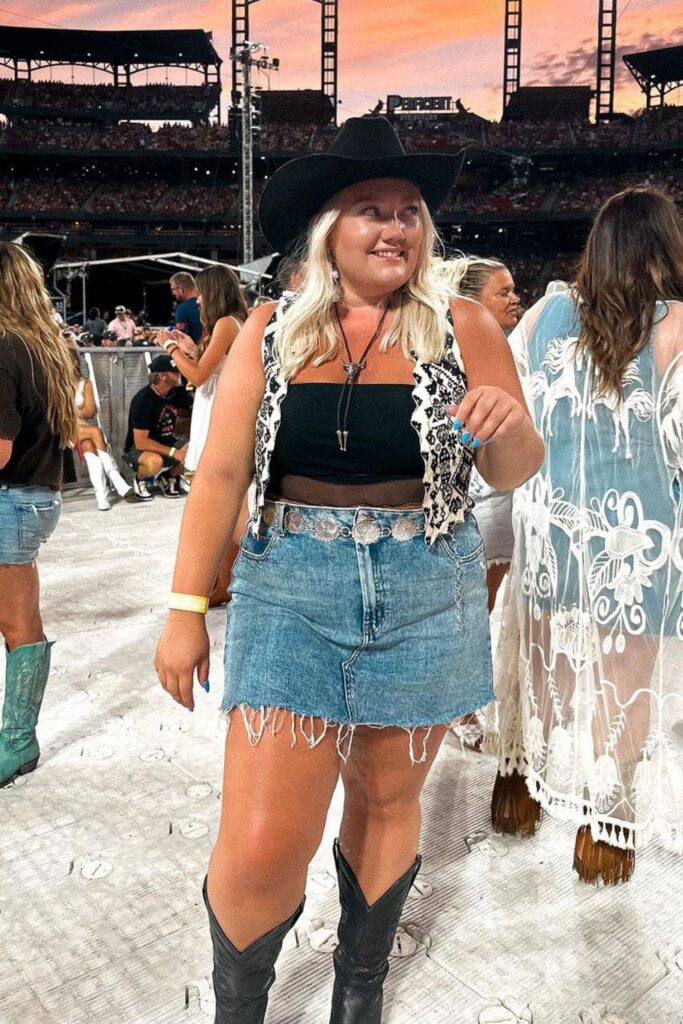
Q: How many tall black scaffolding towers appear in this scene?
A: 4